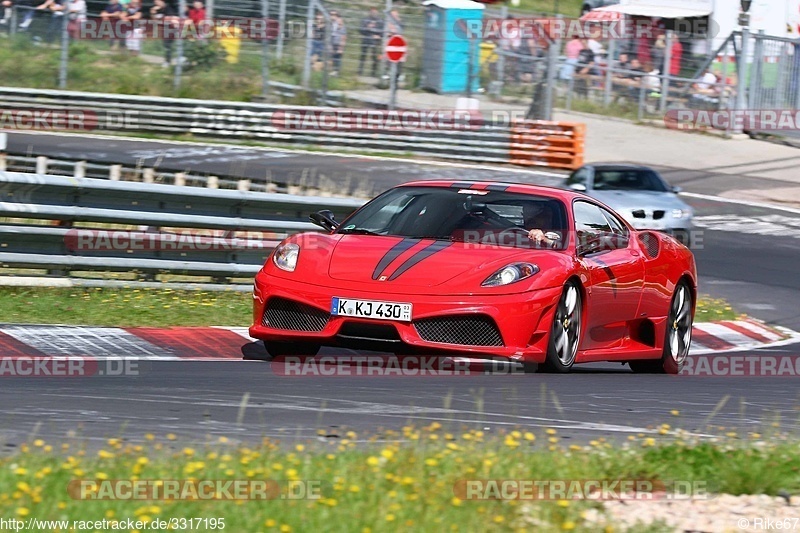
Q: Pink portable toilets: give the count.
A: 0